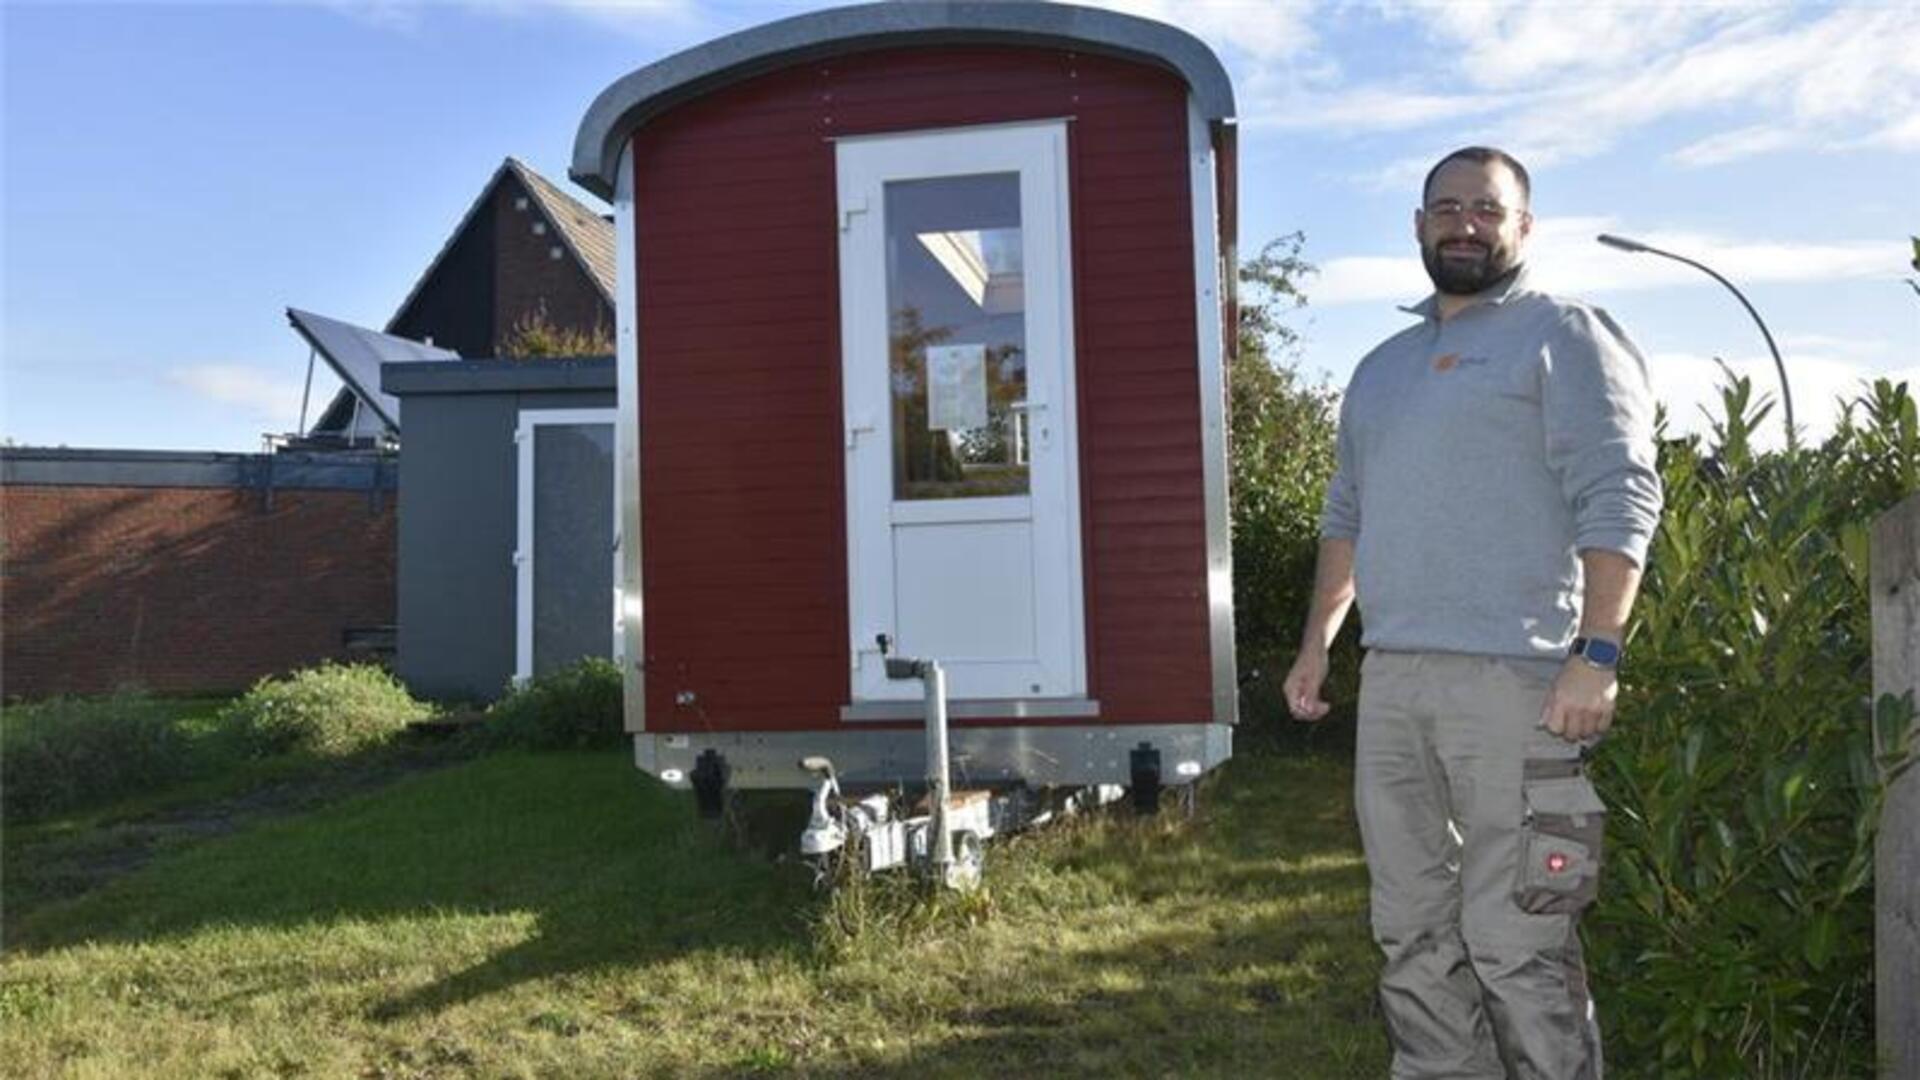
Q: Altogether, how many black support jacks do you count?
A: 2